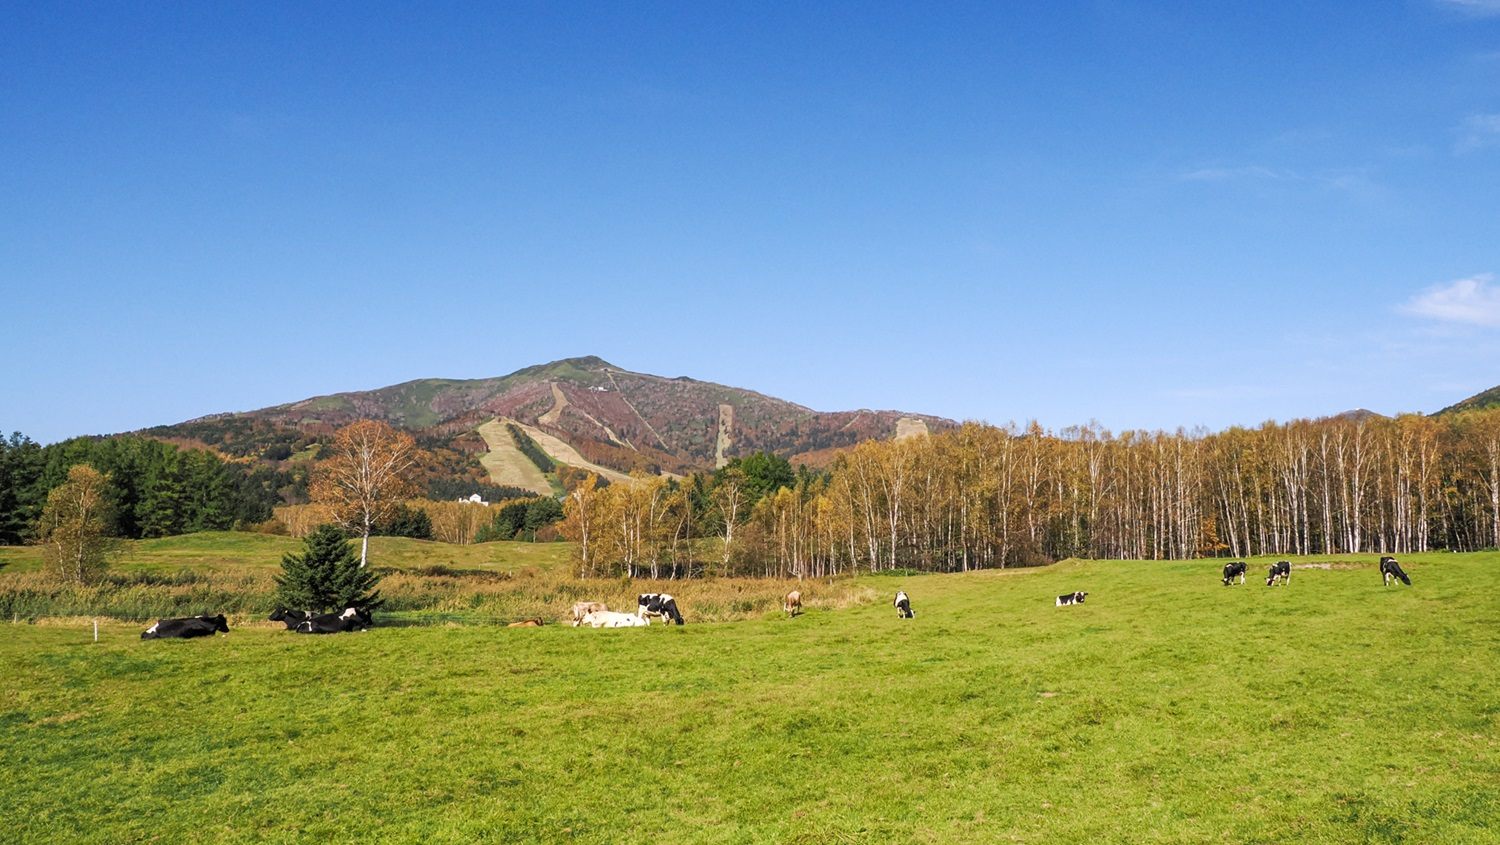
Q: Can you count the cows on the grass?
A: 13